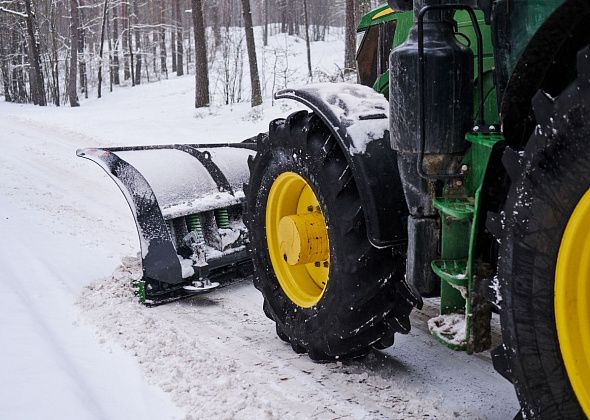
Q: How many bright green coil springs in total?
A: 2